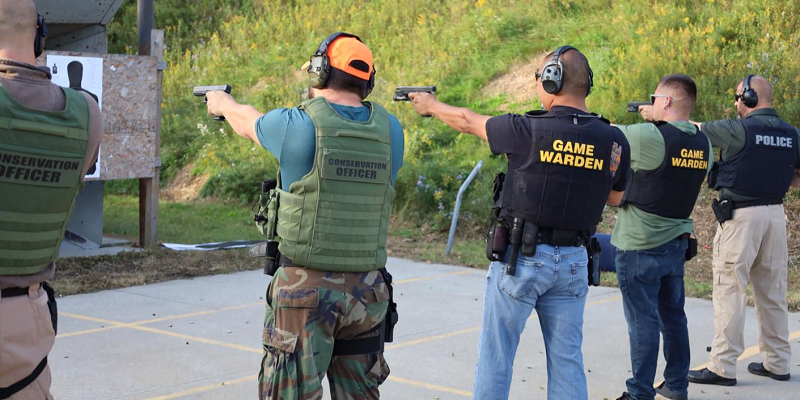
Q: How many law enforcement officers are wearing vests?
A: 5